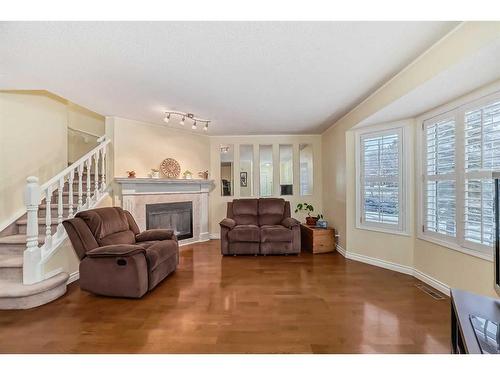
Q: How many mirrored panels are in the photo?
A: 5